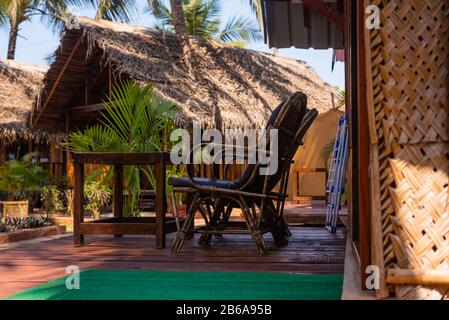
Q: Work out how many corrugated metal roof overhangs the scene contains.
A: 1